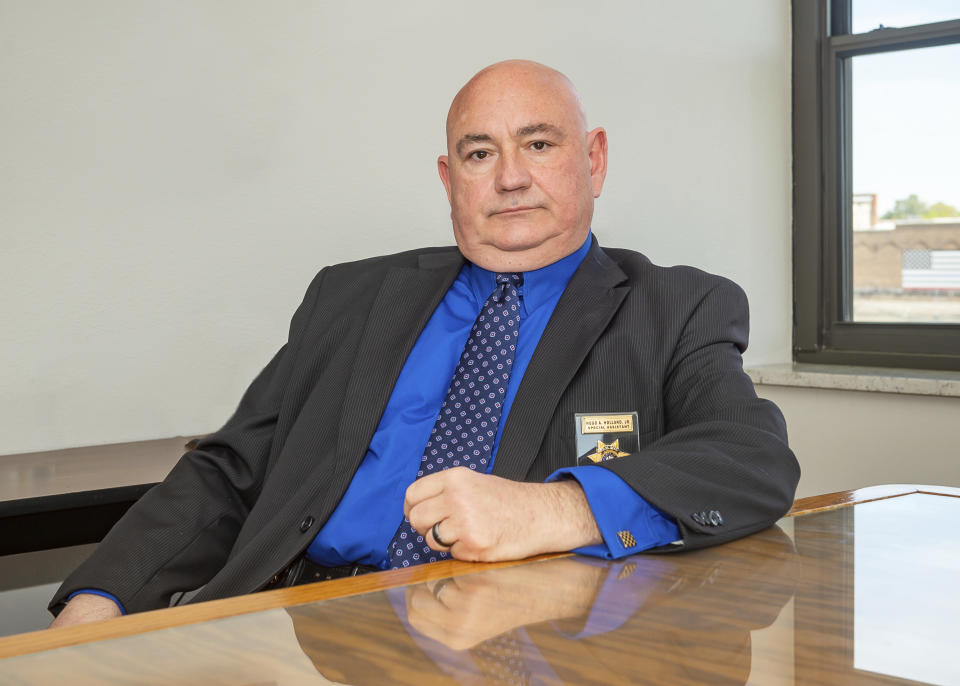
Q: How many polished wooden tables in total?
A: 1